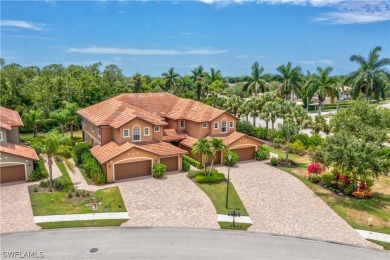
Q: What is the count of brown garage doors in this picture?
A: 5